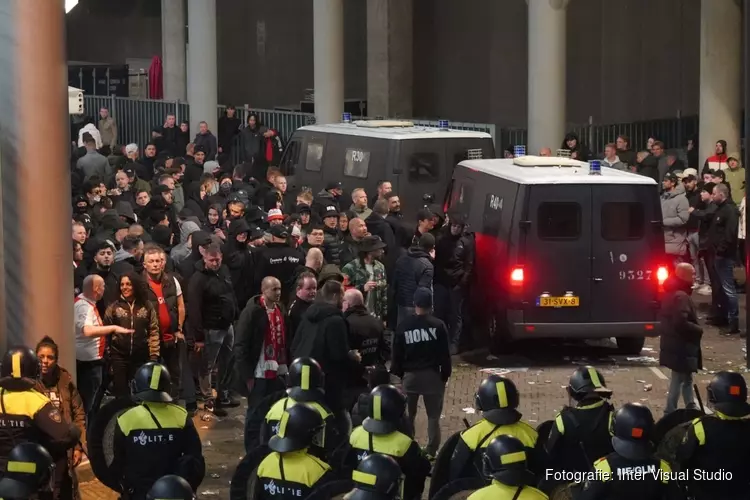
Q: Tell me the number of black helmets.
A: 13